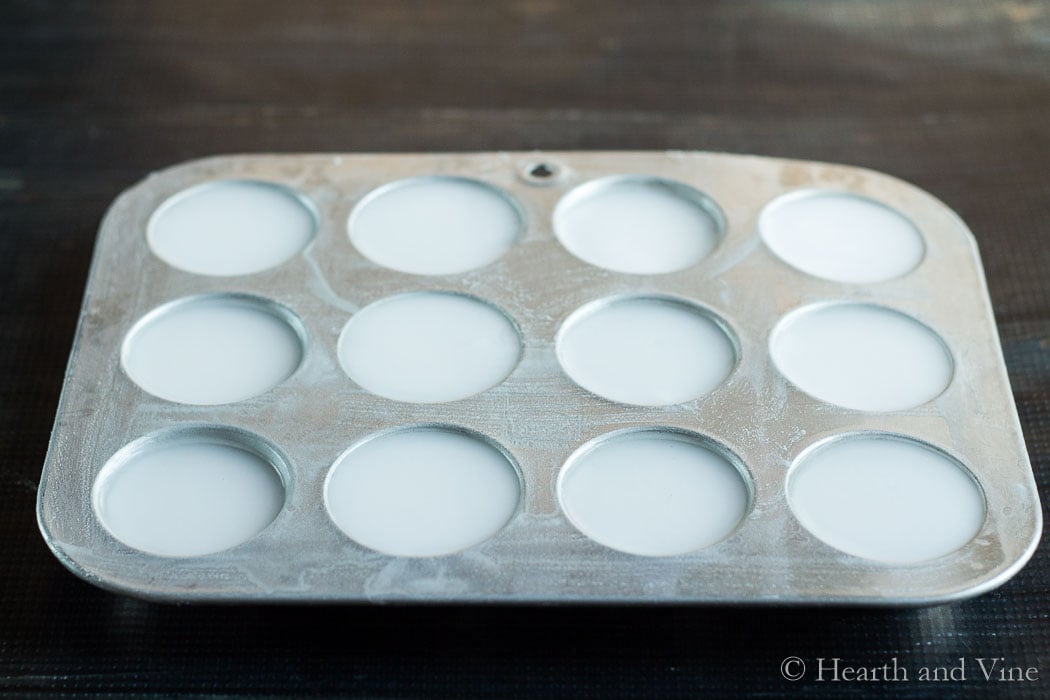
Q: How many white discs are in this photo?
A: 12